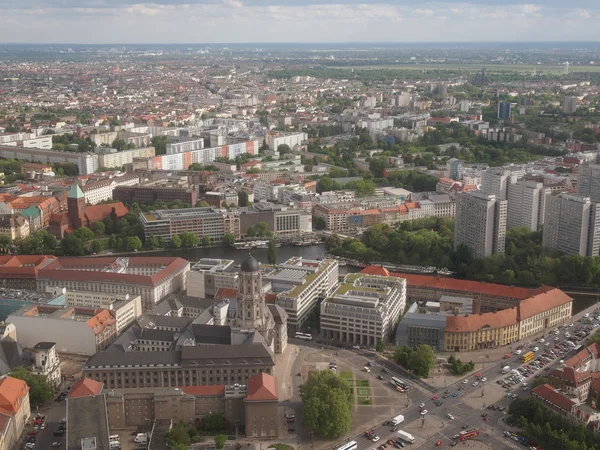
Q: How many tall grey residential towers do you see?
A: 5